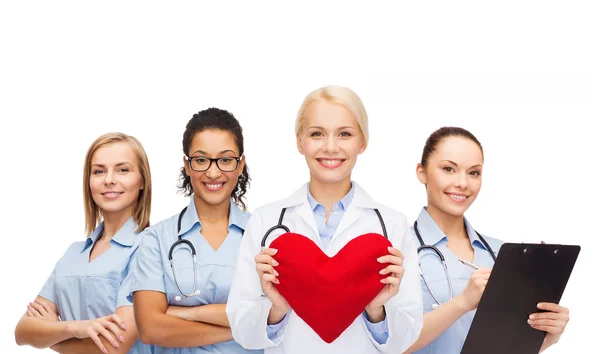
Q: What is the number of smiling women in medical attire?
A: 4